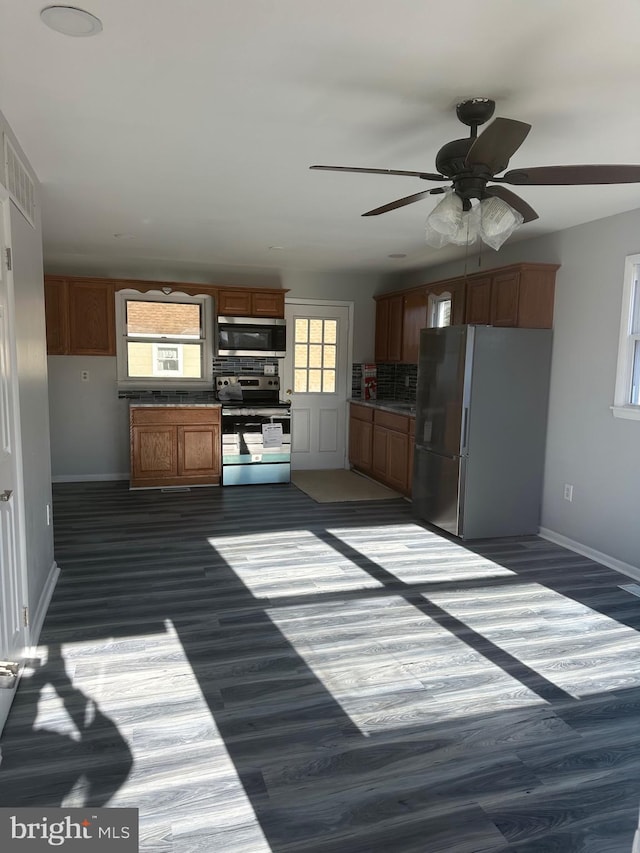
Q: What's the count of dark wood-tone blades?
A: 5